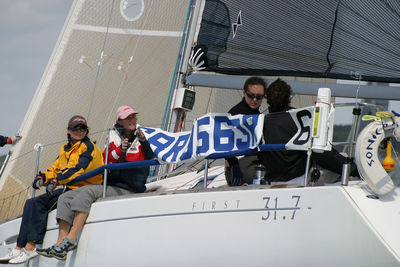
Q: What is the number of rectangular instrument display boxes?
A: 1